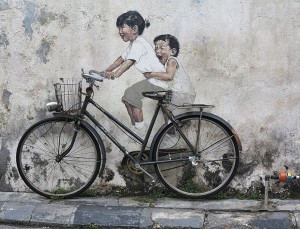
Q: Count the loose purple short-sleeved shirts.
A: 0